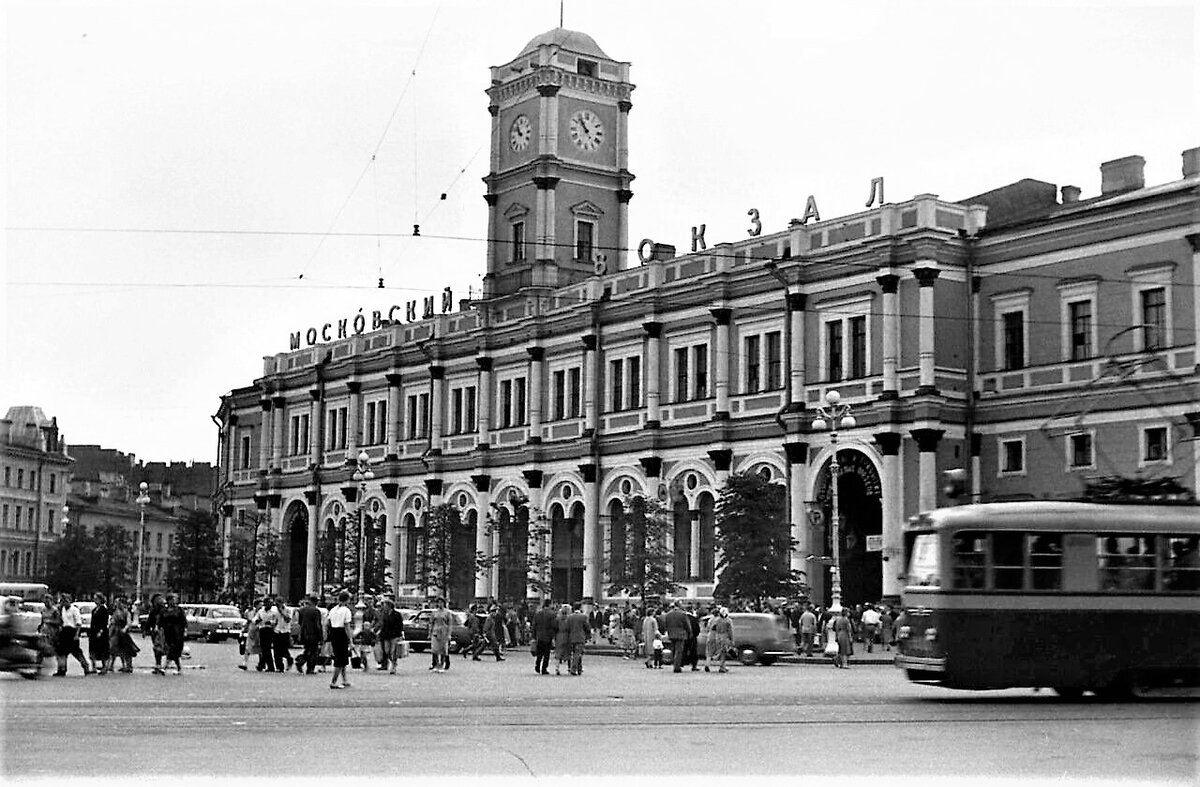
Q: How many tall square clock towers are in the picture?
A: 1